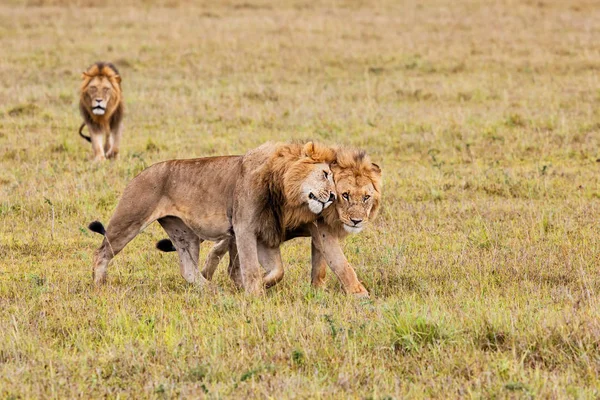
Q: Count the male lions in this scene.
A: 3